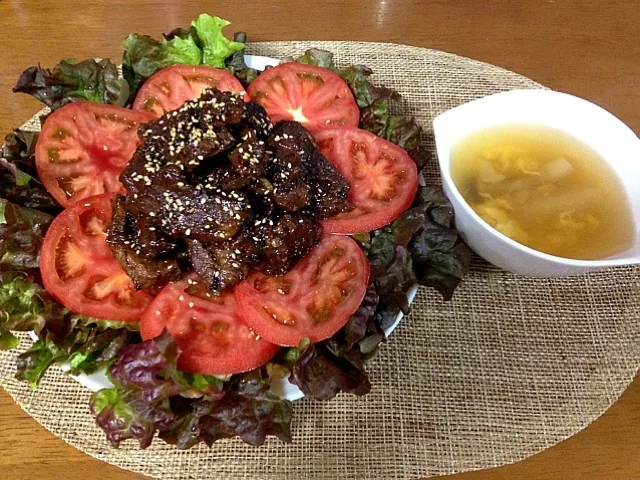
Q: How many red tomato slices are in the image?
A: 7